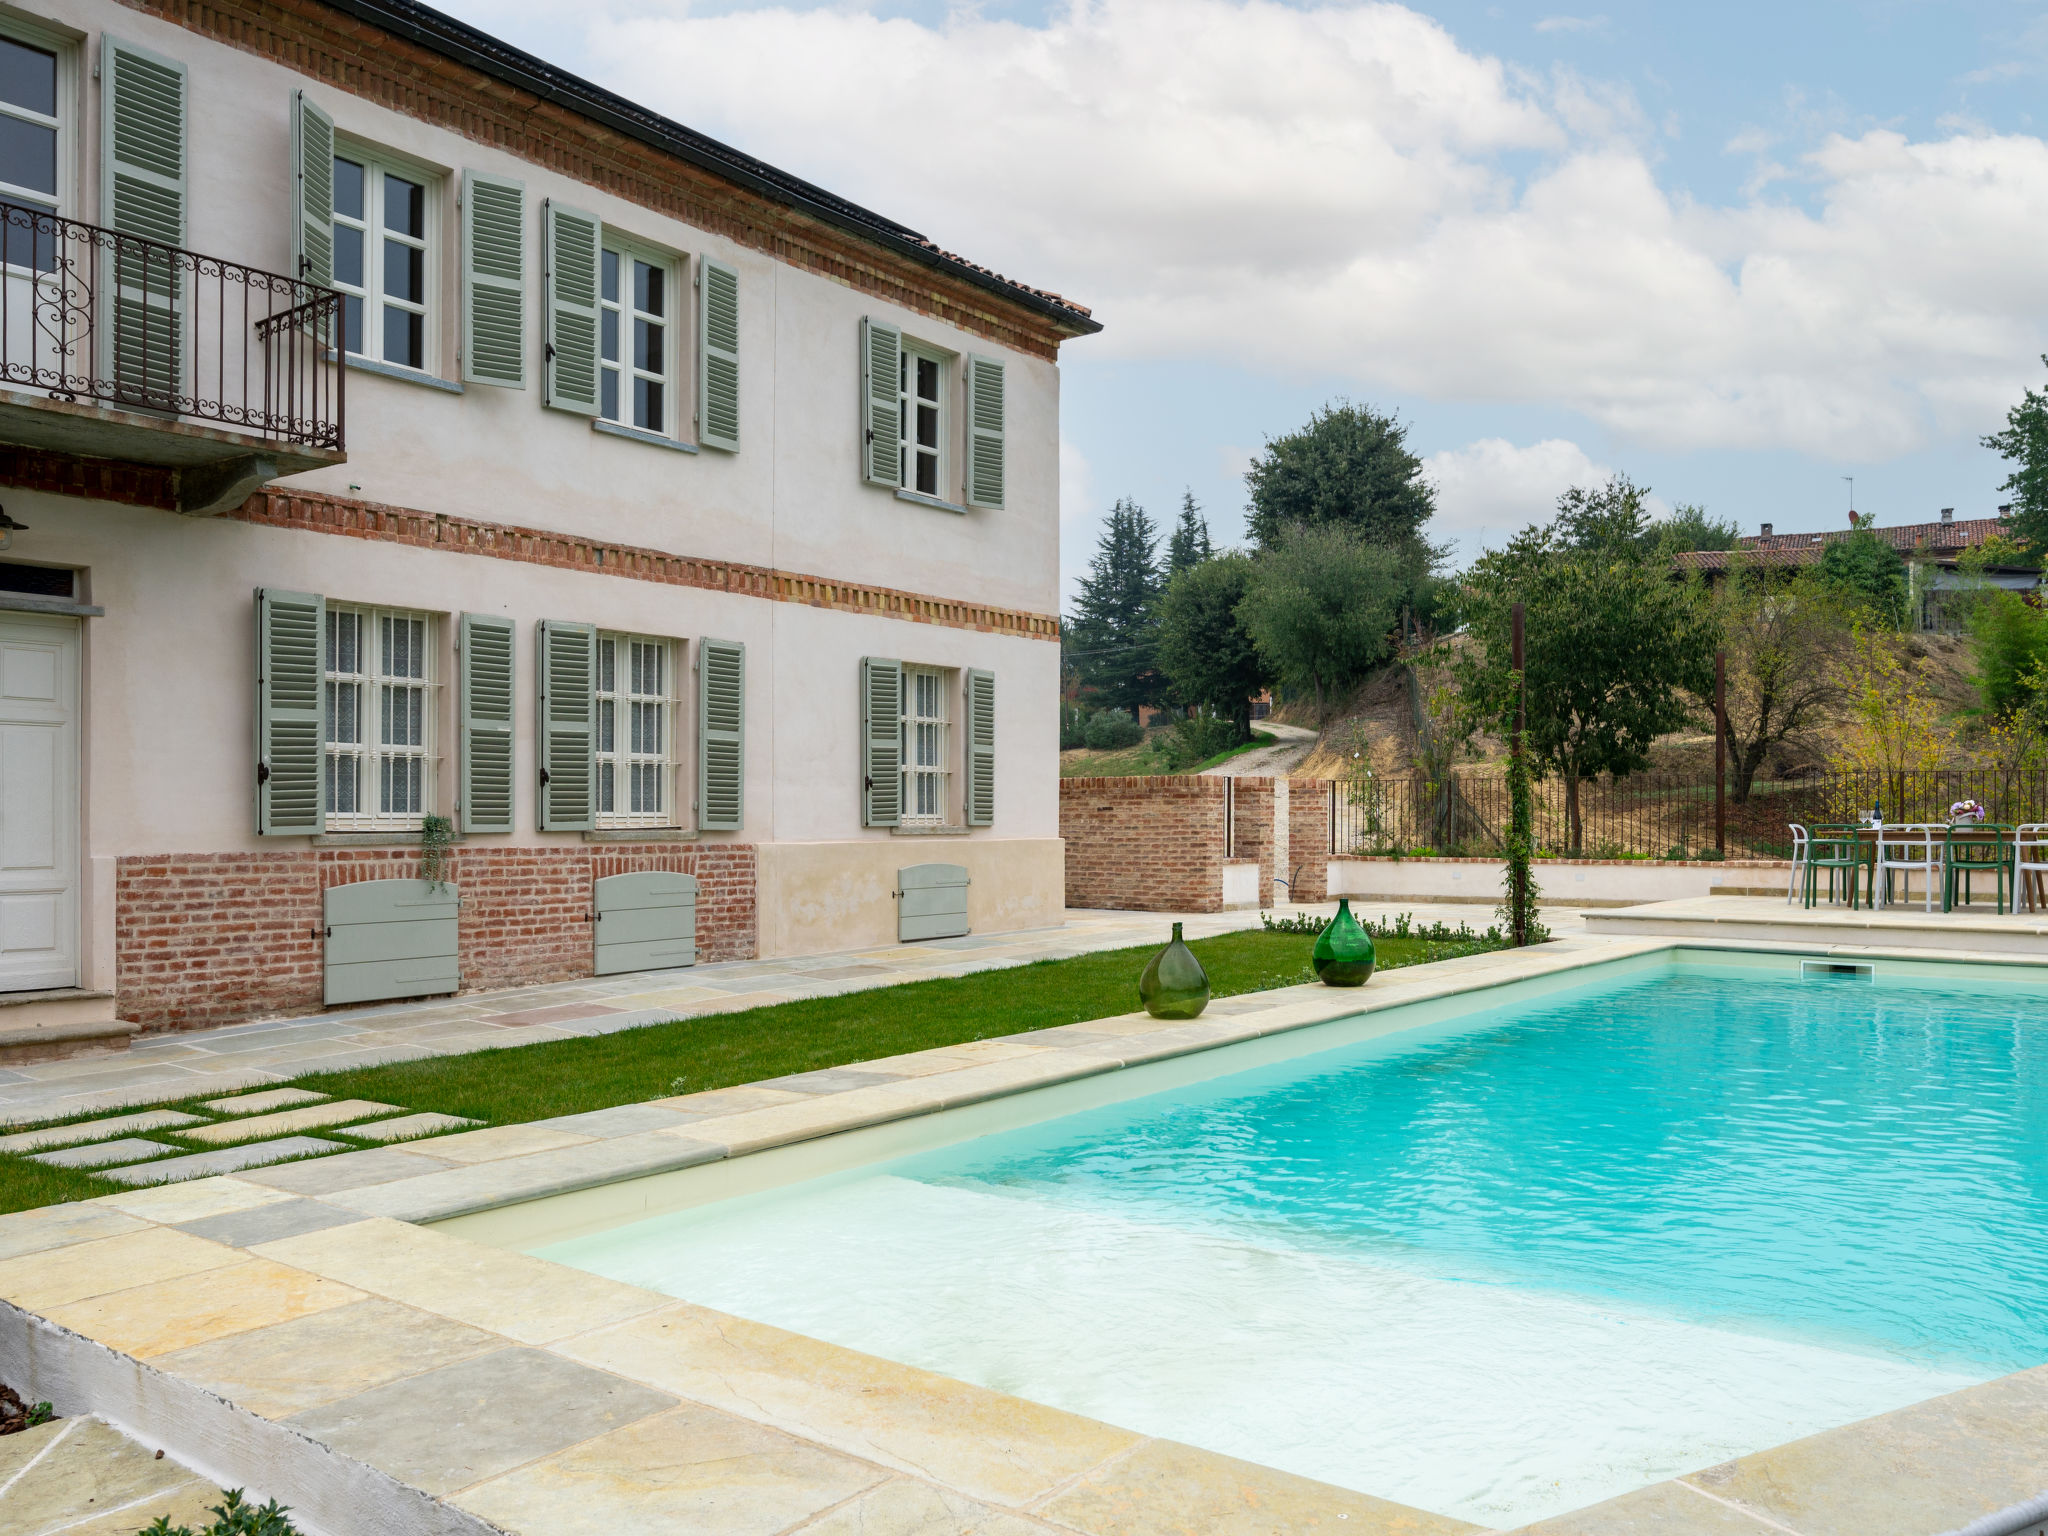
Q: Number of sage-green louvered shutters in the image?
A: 13